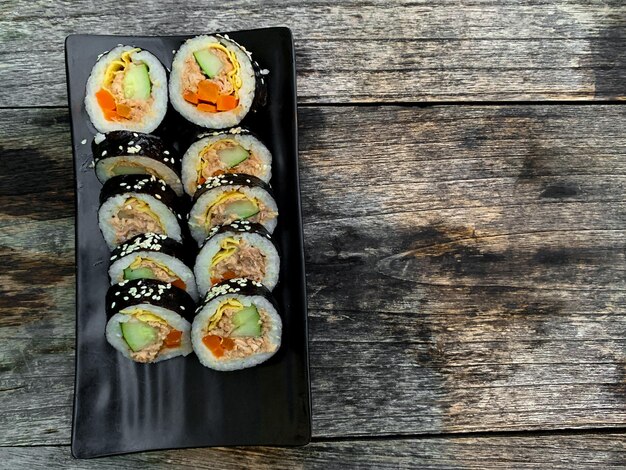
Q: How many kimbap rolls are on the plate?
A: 10